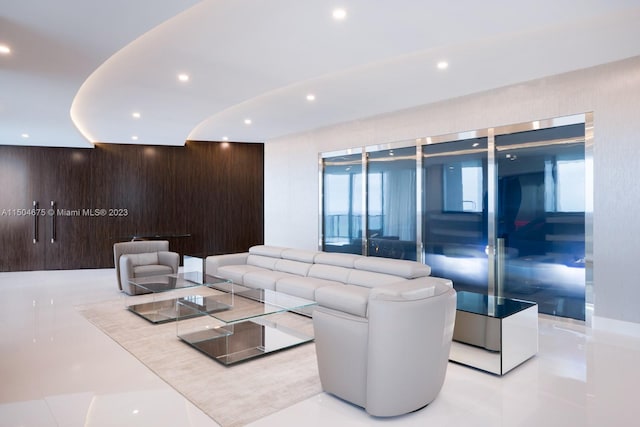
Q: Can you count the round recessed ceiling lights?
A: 10